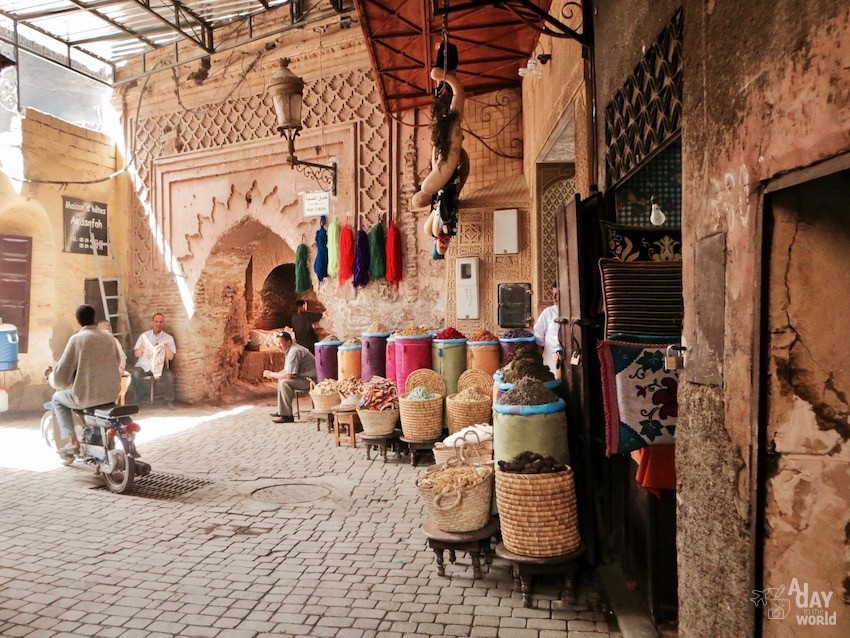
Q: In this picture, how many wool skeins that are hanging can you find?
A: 7